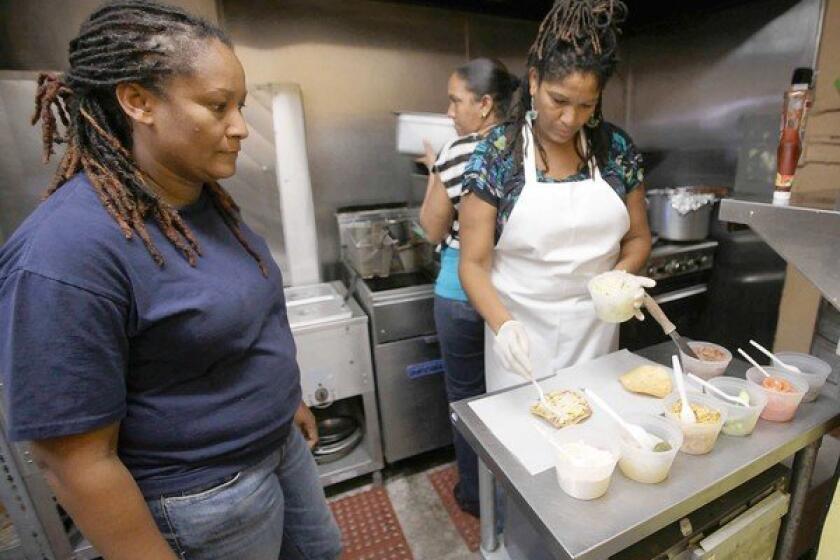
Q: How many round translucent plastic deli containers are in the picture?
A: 8